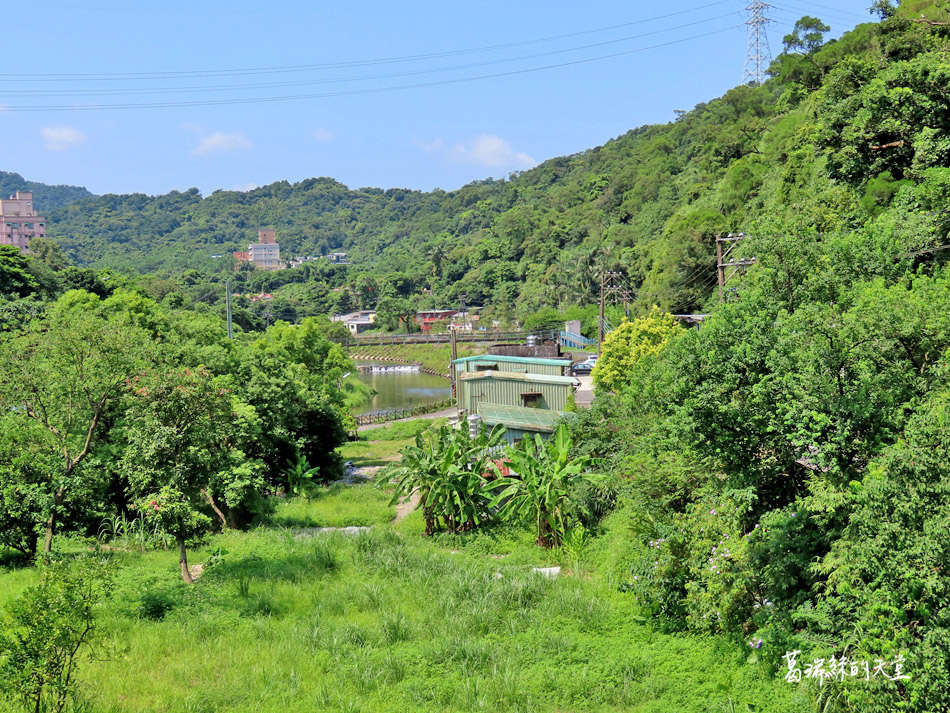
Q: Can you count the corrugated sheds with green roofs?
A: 3